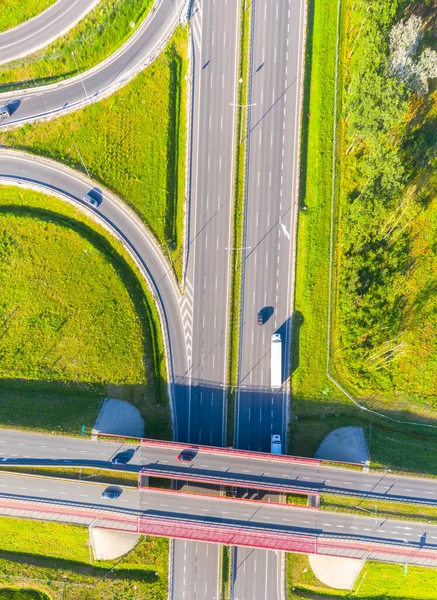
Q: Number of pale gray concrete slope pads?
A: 4